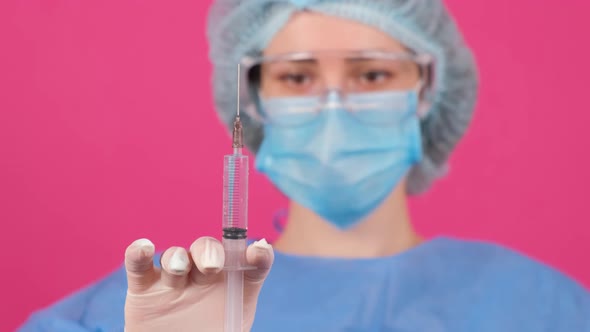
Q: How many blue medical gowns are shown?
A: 1